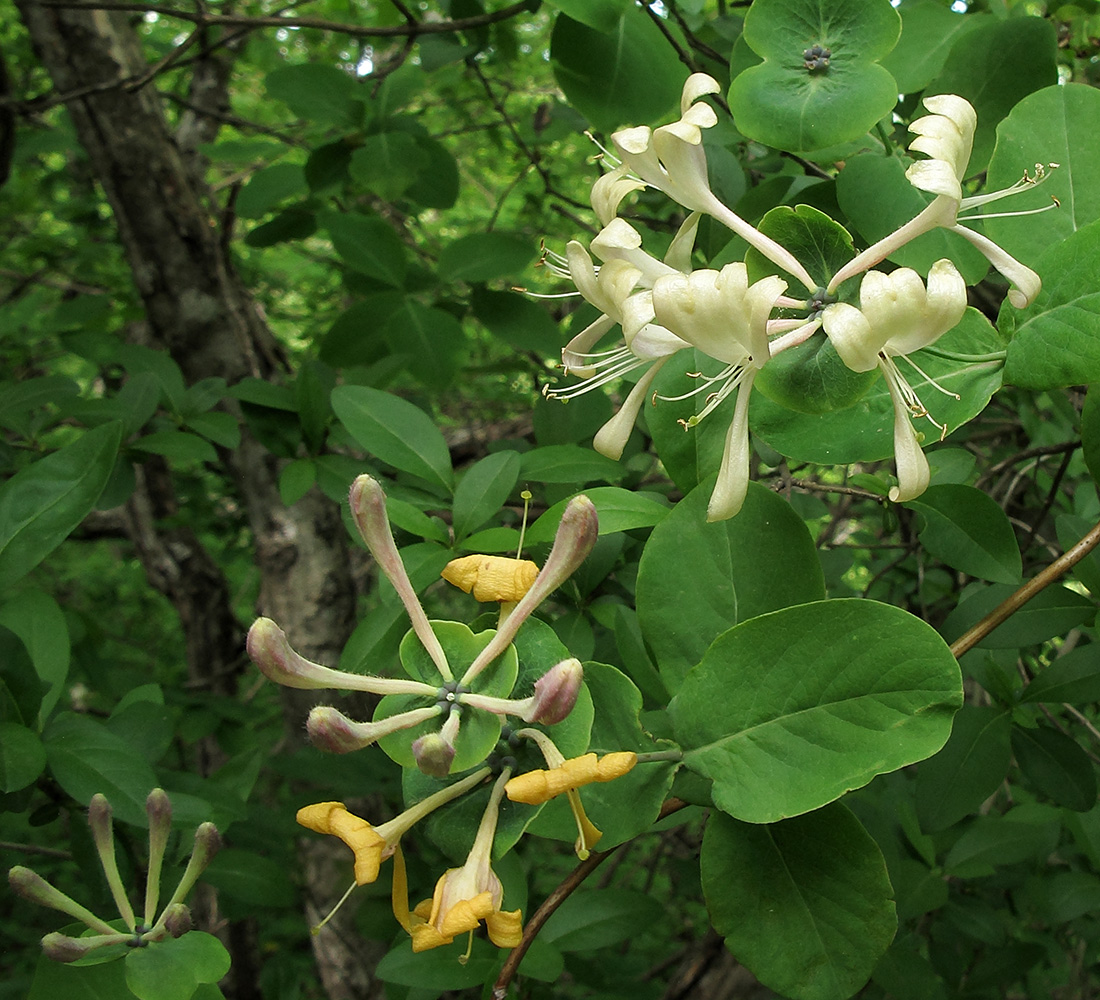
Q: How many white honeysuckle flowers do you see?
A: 6